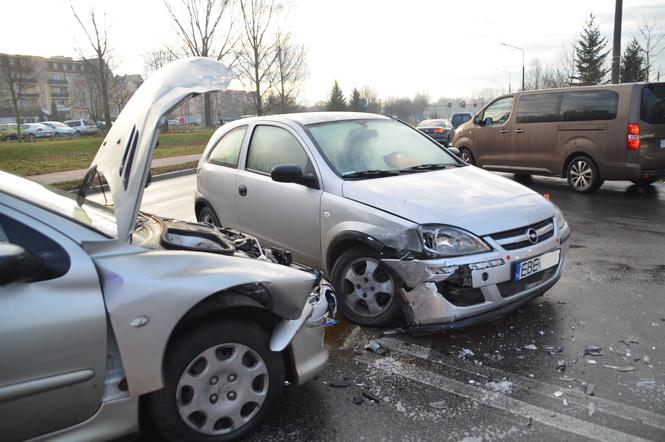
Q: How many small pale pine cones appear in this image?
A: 0